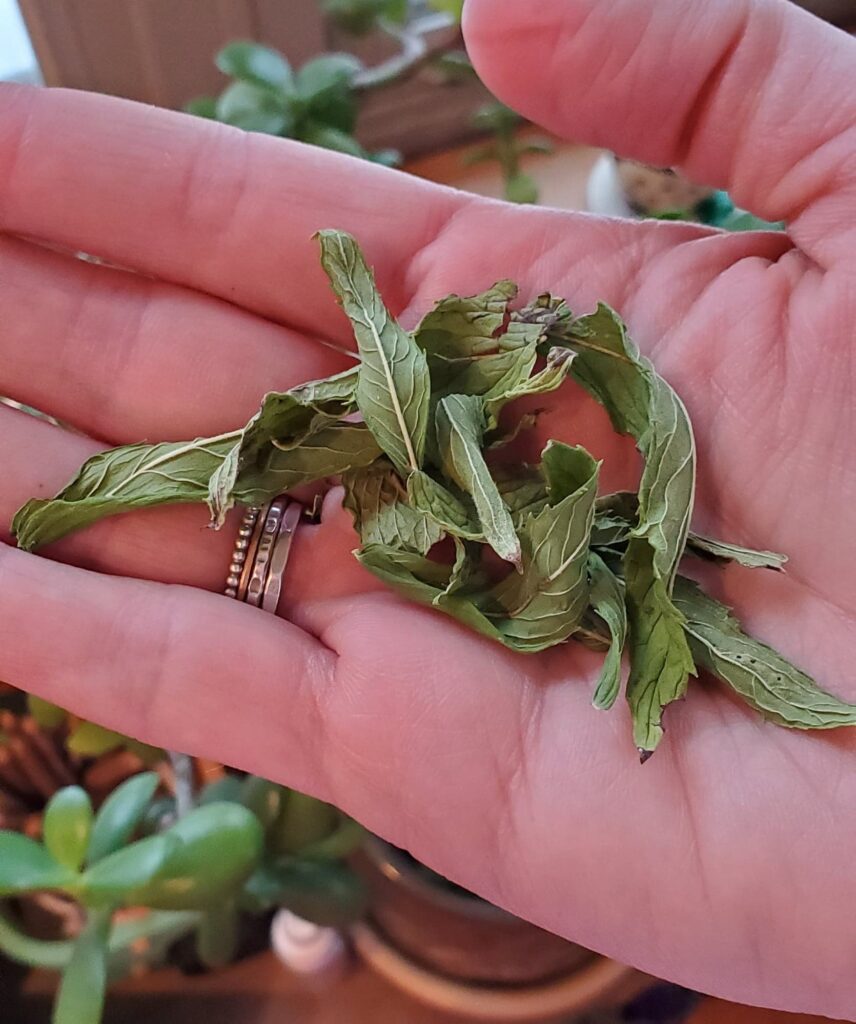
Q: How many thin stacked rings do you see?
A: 4